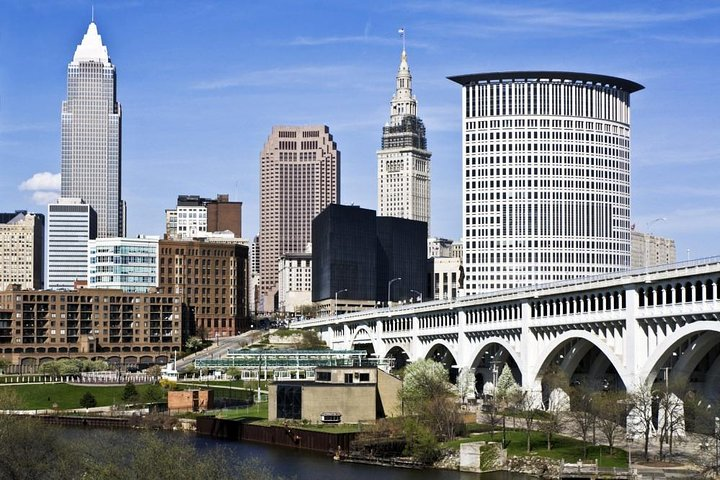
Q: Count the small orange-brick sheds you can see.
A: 1